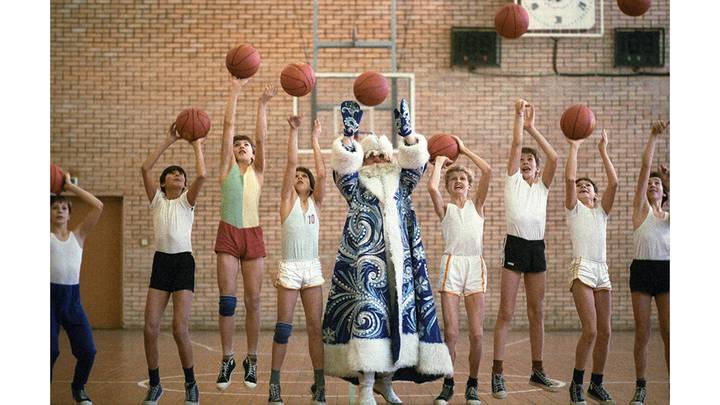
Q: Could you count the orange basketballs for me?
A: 9